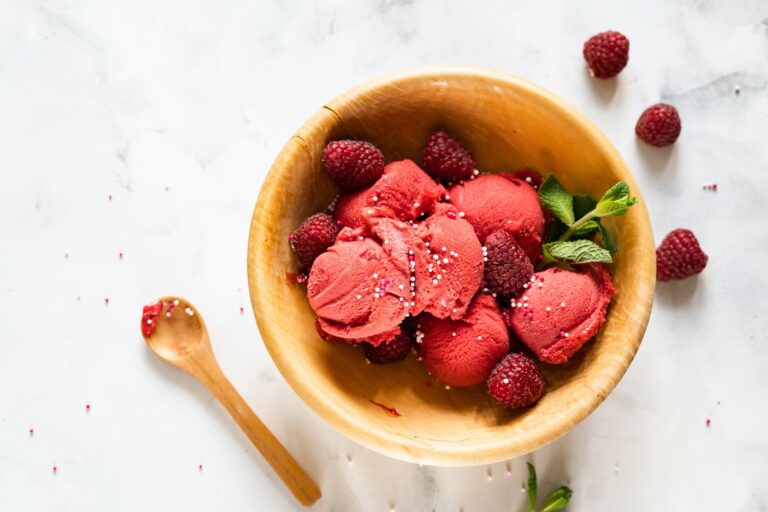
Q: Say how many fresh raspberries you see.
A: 9